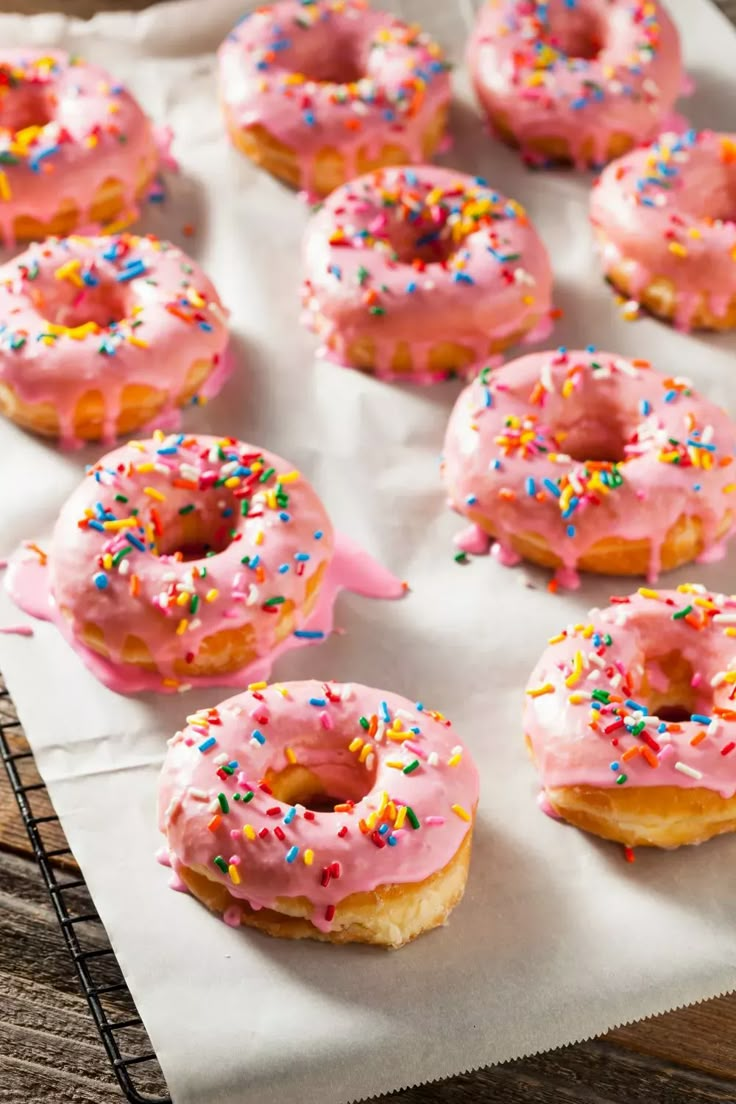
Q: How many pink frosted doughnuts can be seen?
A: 10